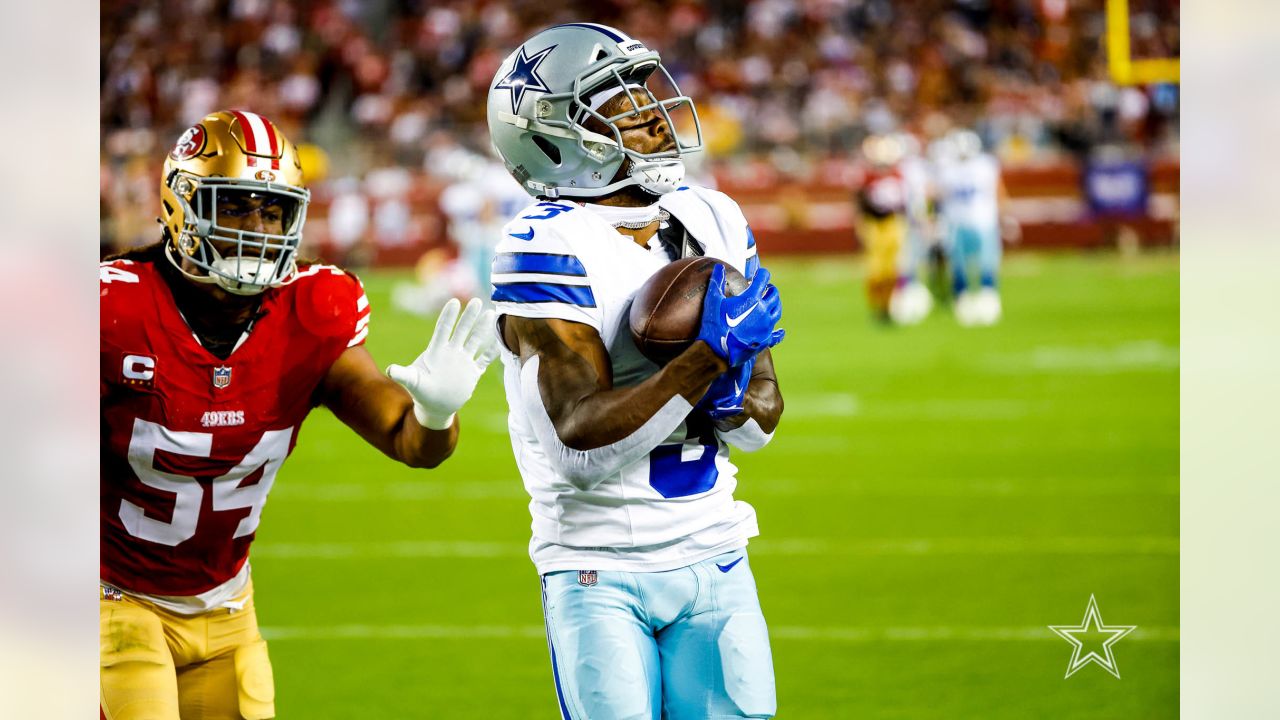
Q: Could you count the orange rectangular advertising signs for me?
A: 0